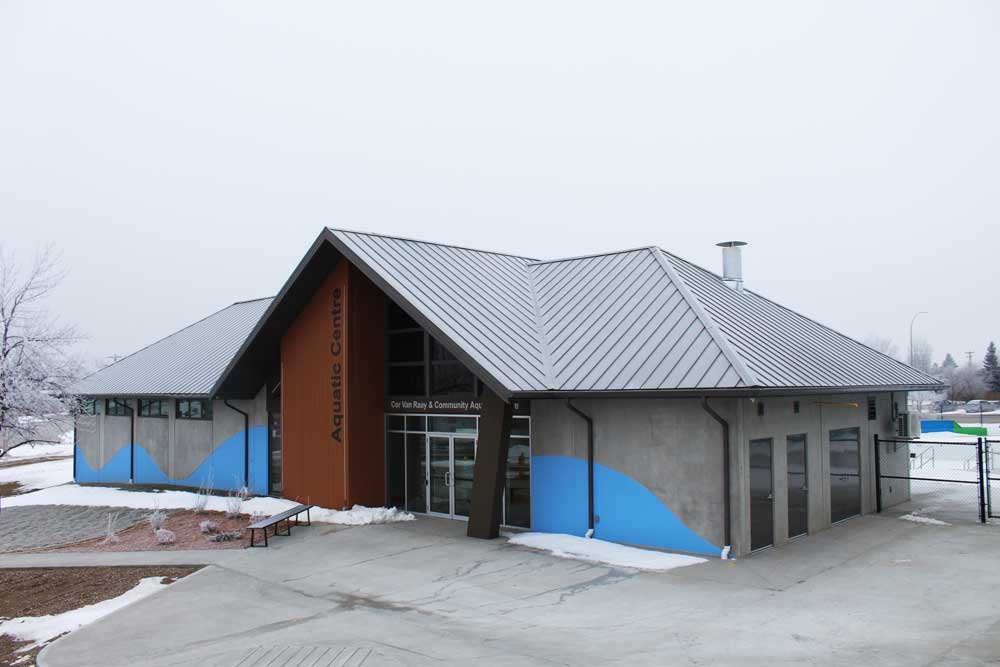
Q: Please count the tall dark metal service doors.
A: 3